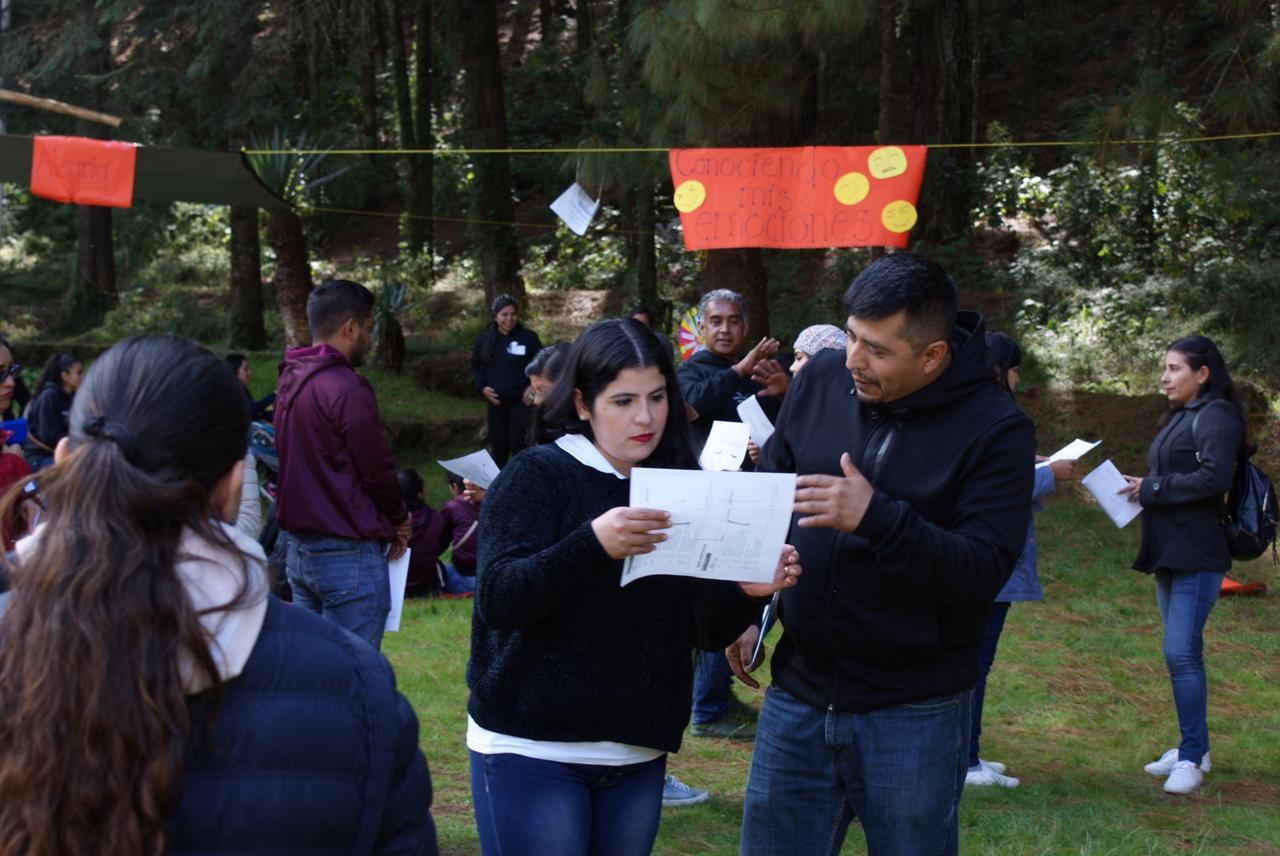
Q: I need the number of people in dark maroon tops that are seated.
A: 2